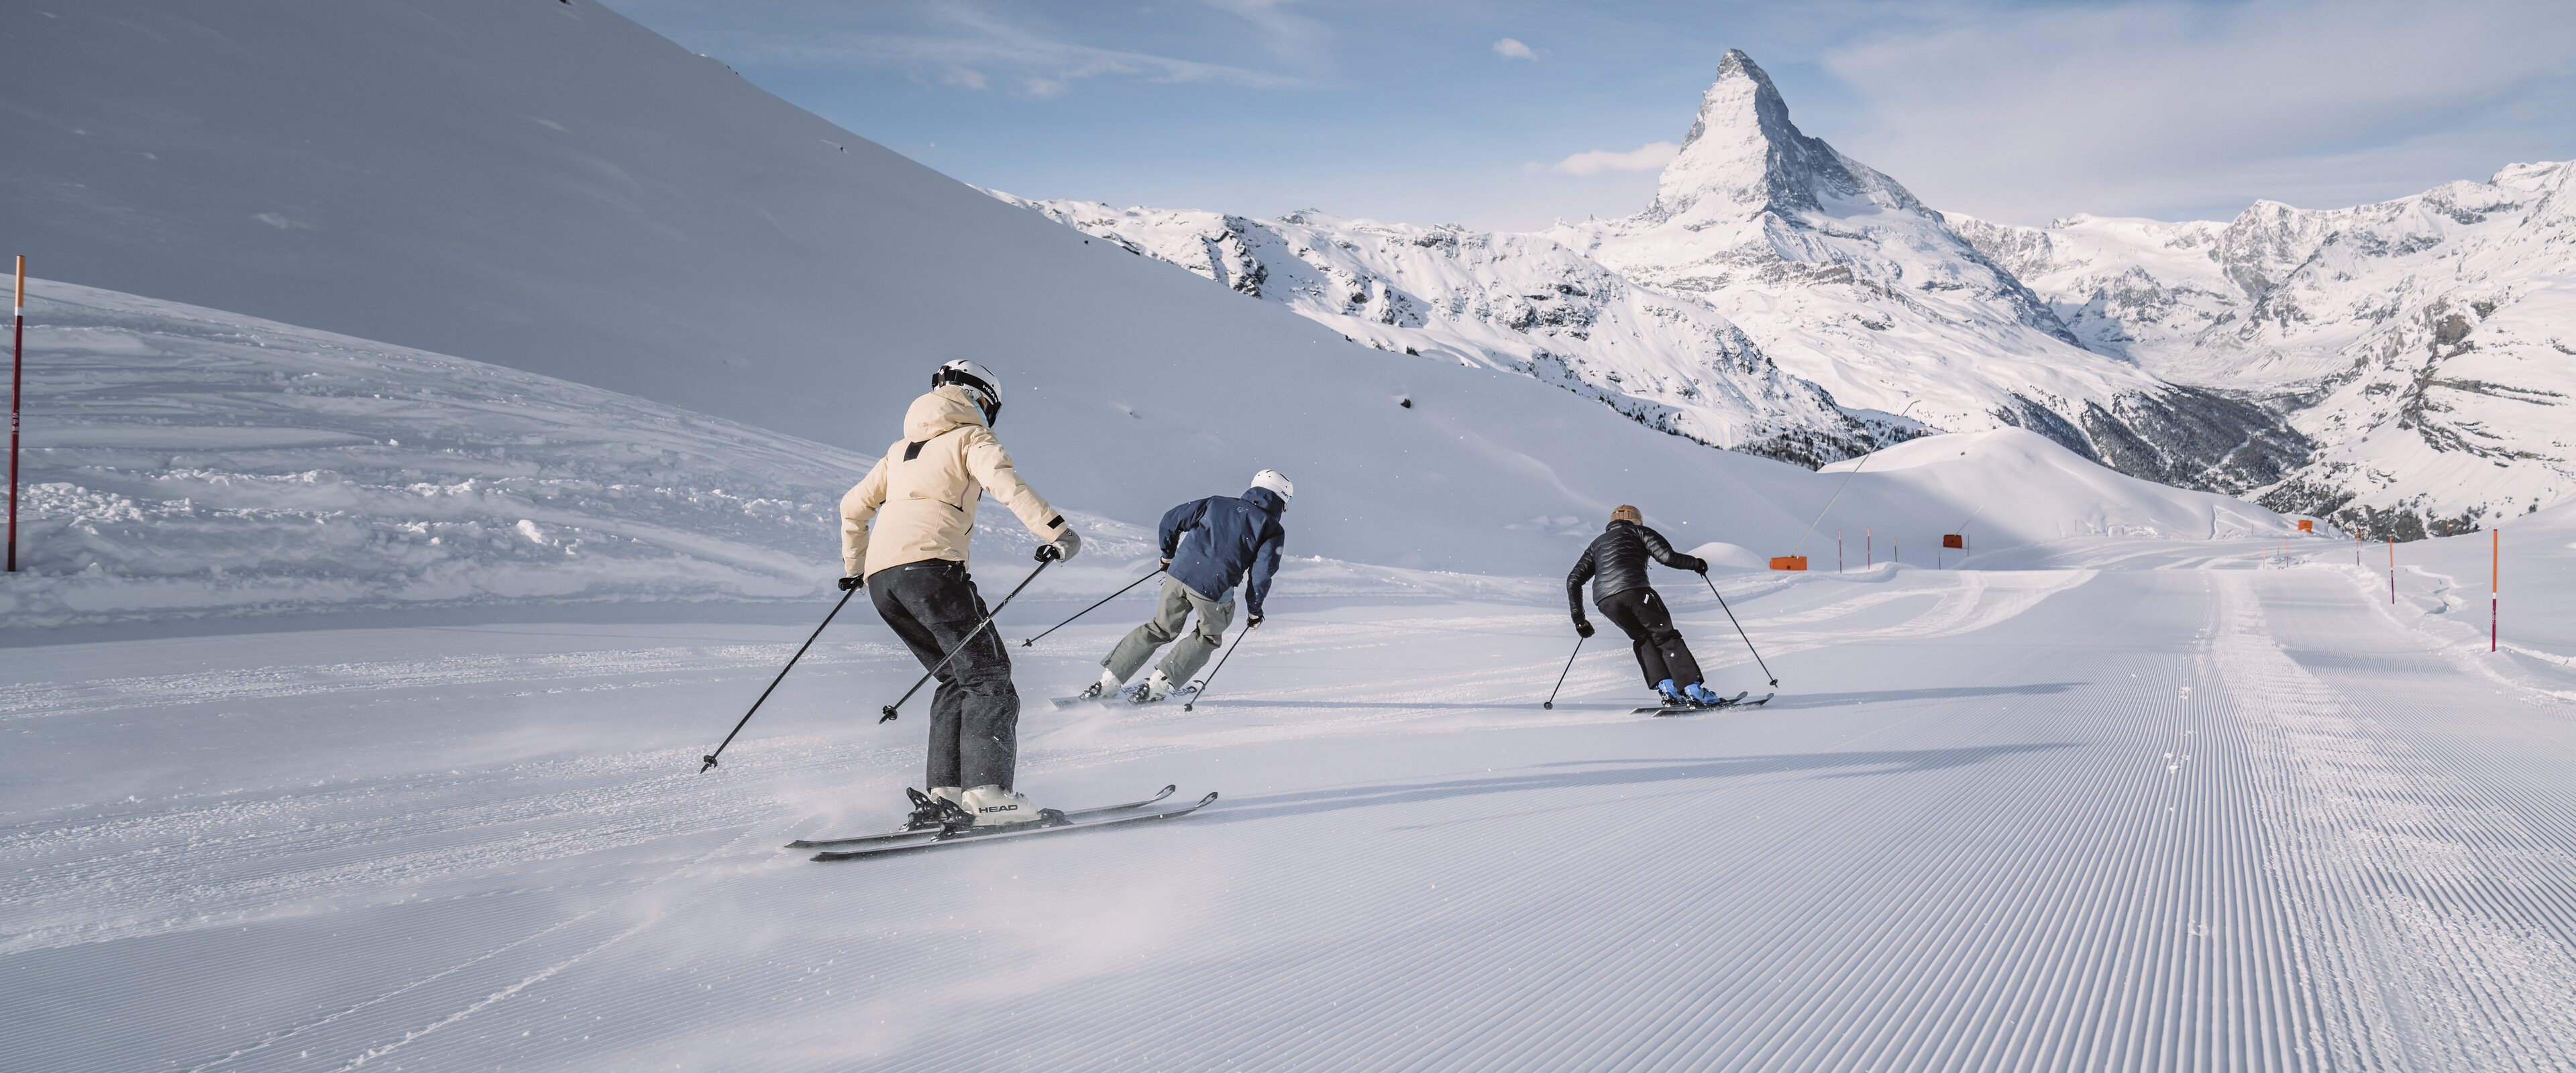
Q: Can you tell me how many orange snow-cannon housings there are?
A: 3